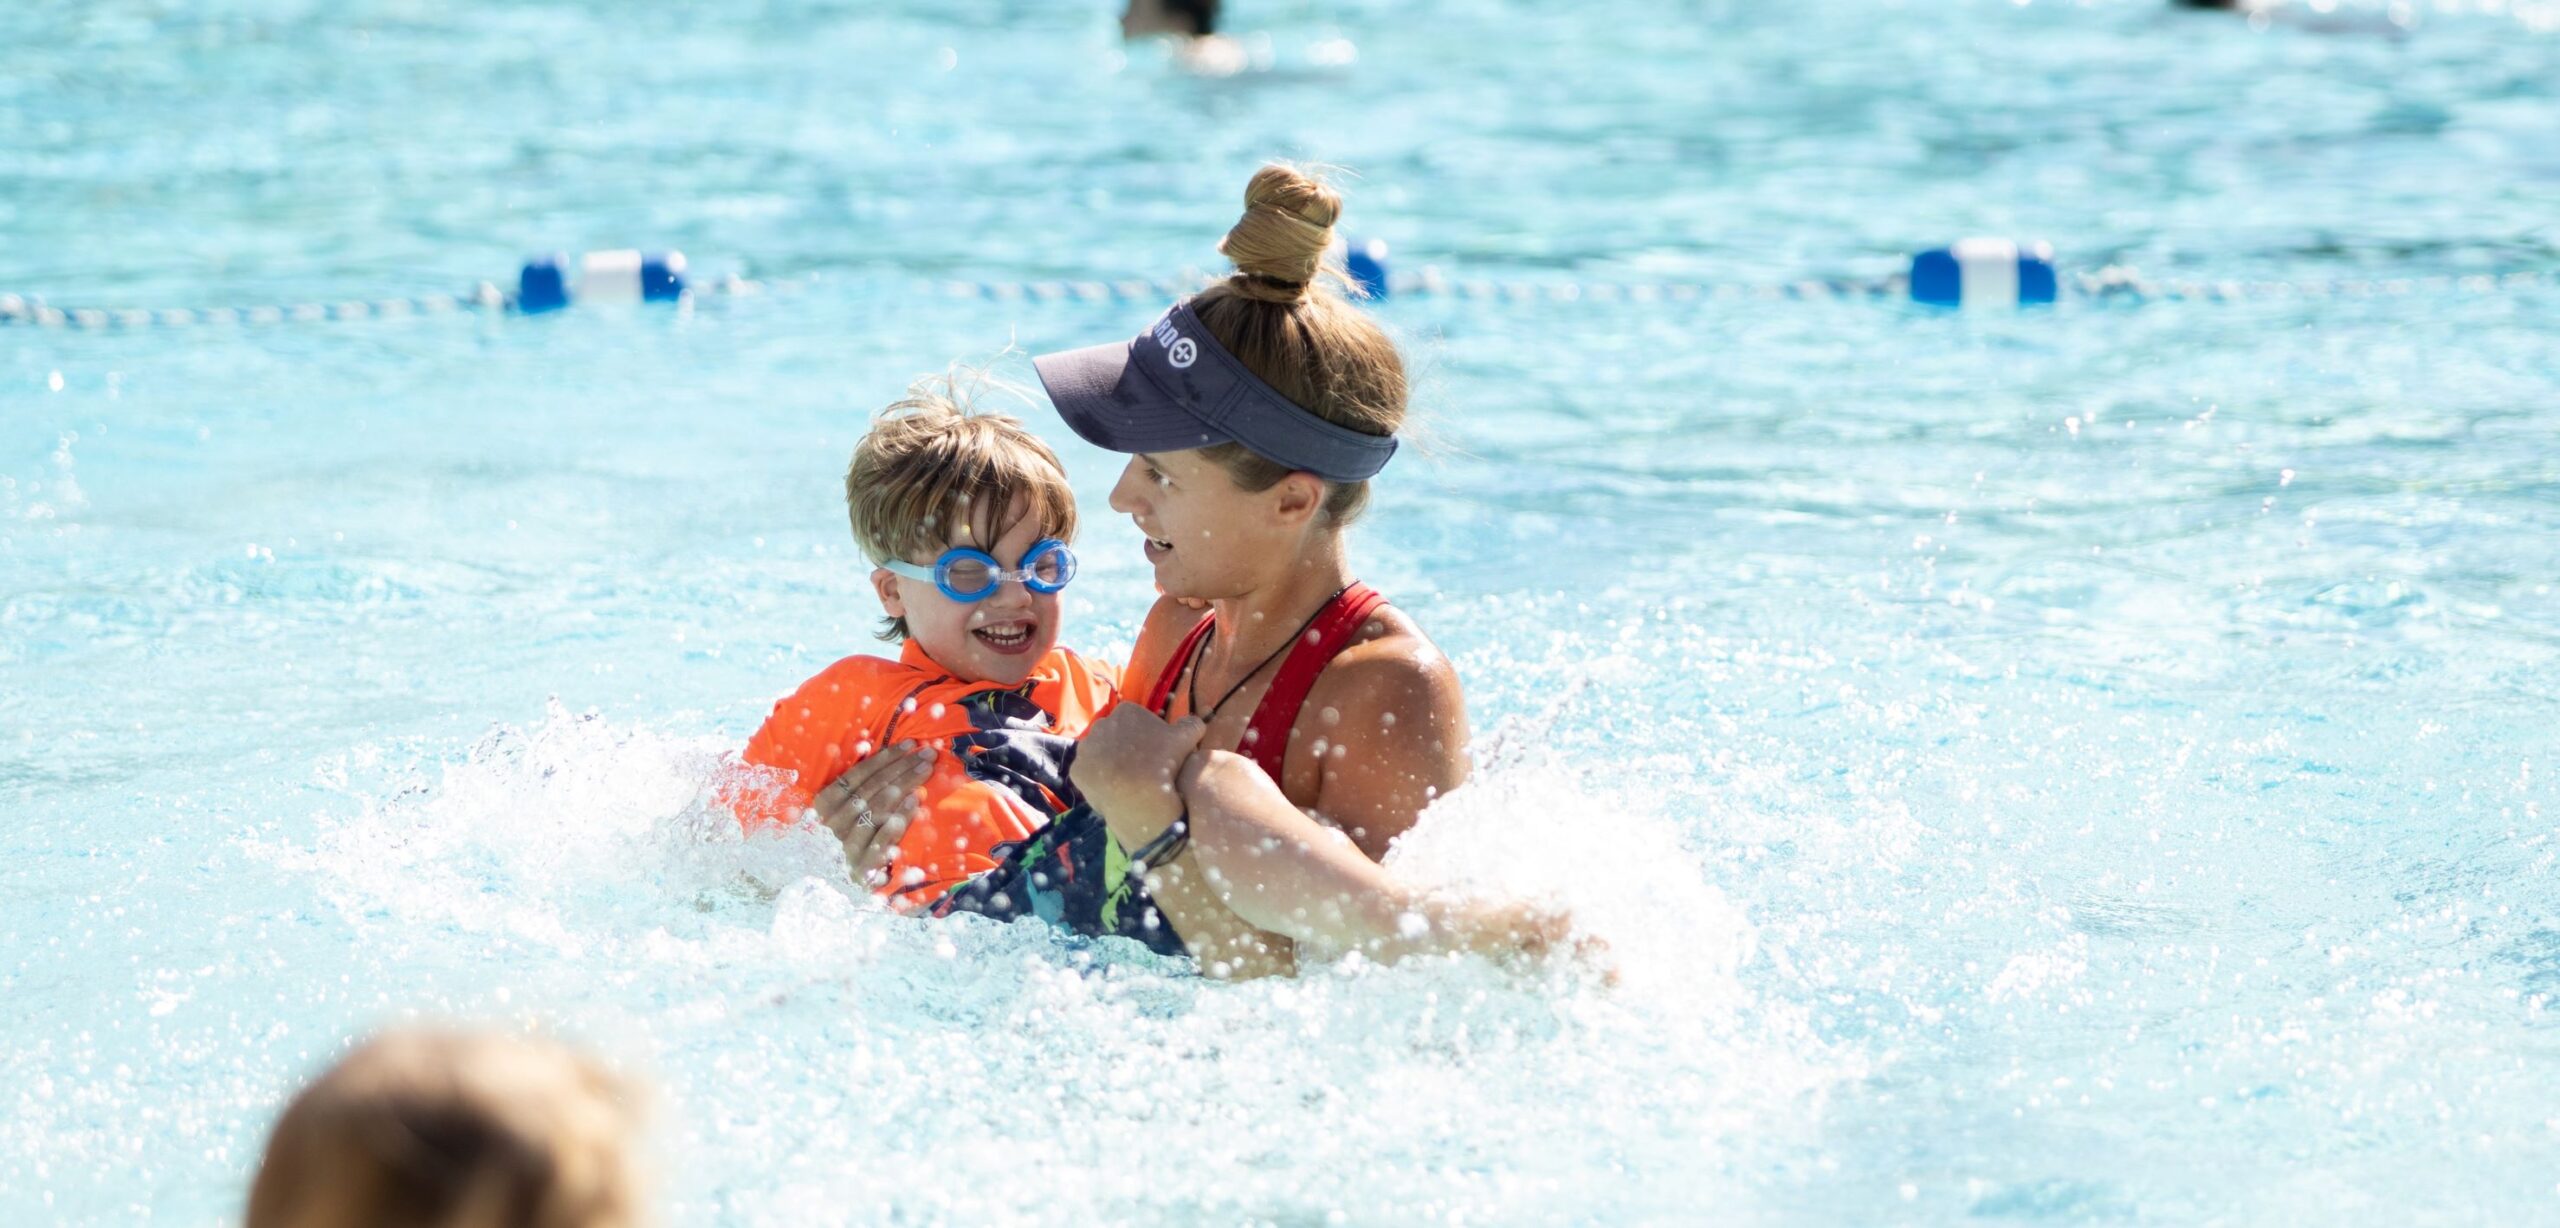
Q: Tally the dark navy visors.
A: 1